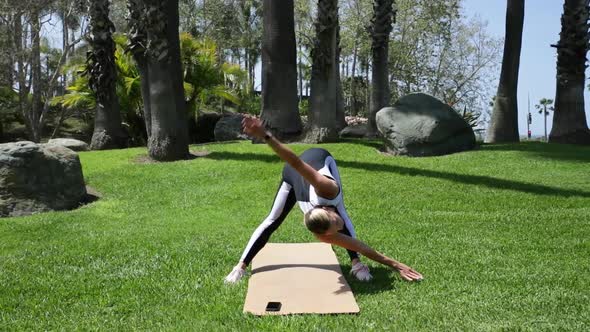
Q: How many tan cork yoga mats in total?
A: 1